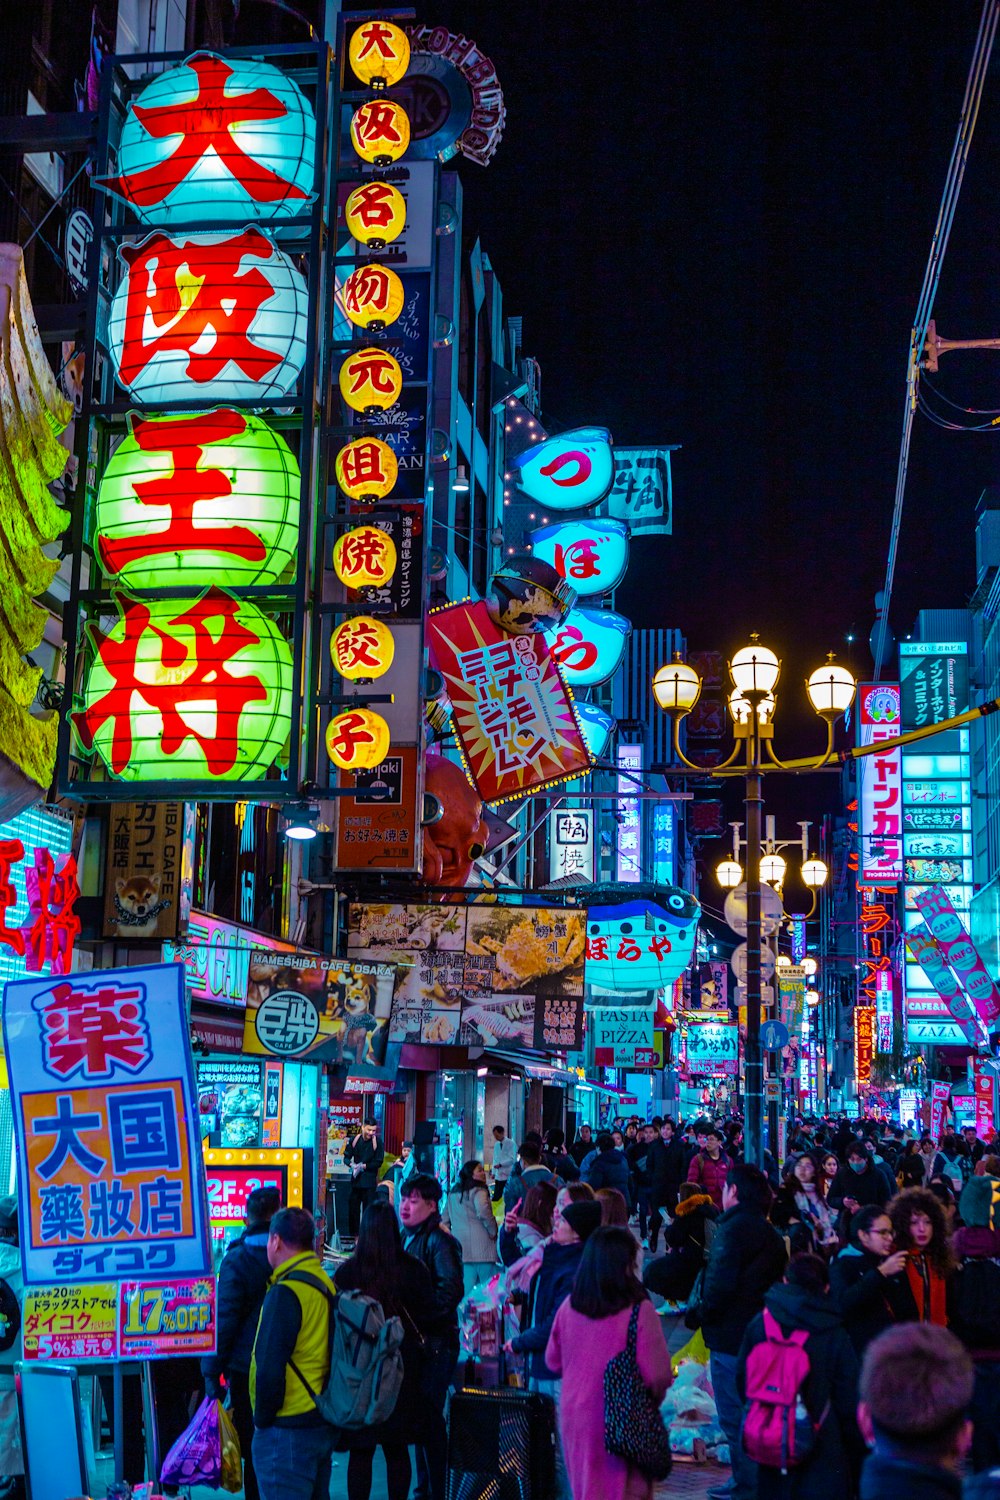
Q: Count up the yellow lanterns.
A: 9